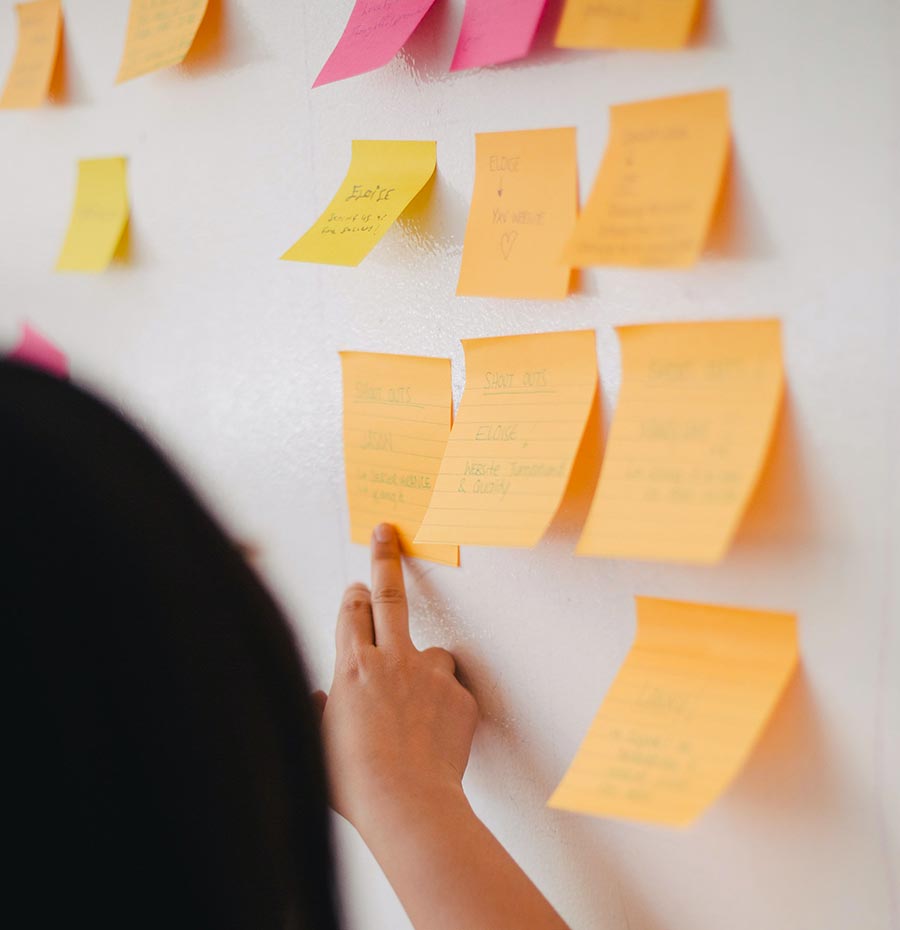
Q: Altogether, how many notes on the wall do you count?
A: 14